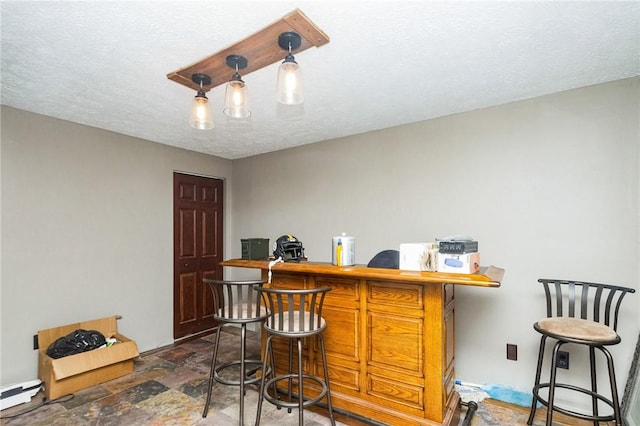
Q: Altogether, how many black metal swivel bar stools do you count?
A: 3